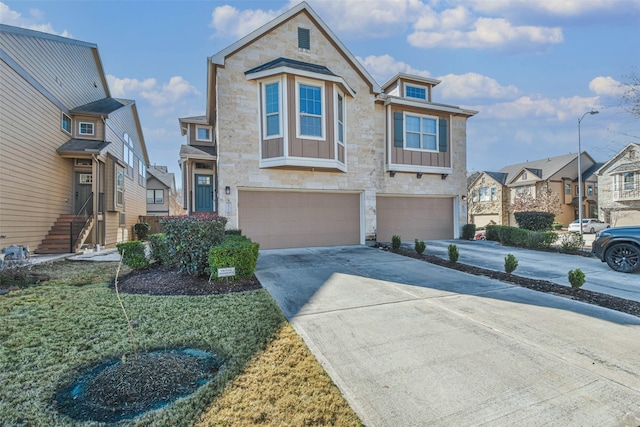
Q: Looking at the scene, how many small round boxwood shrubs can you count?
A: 5